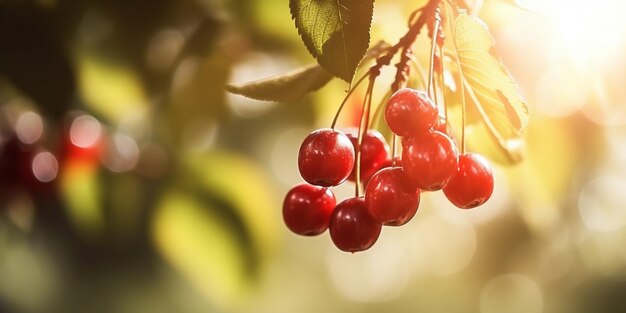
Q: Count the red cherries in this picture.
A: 8